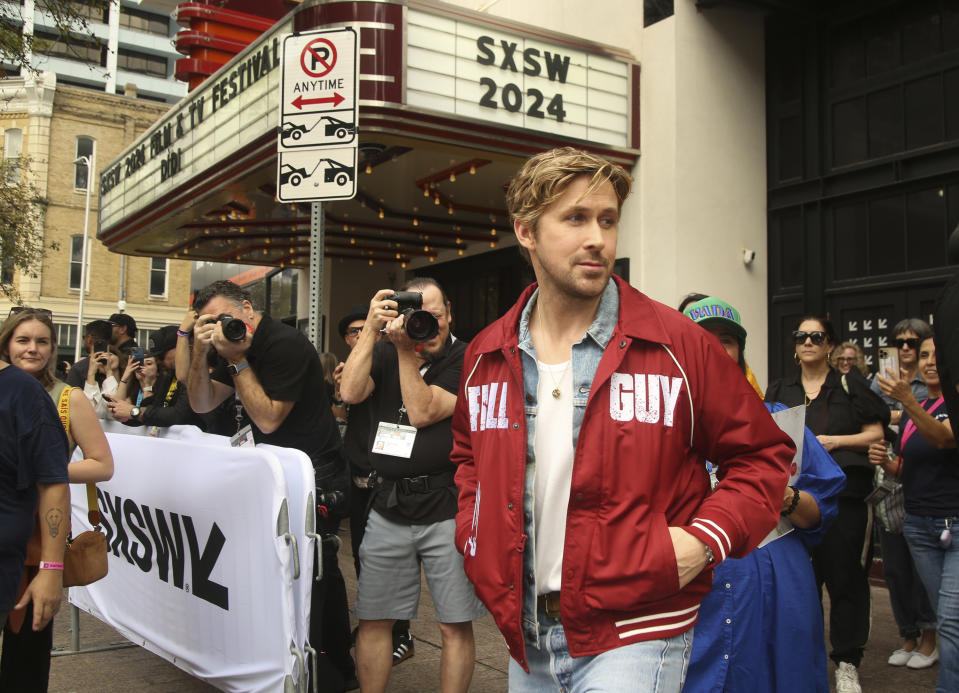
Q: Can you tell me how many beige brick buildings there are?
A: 1